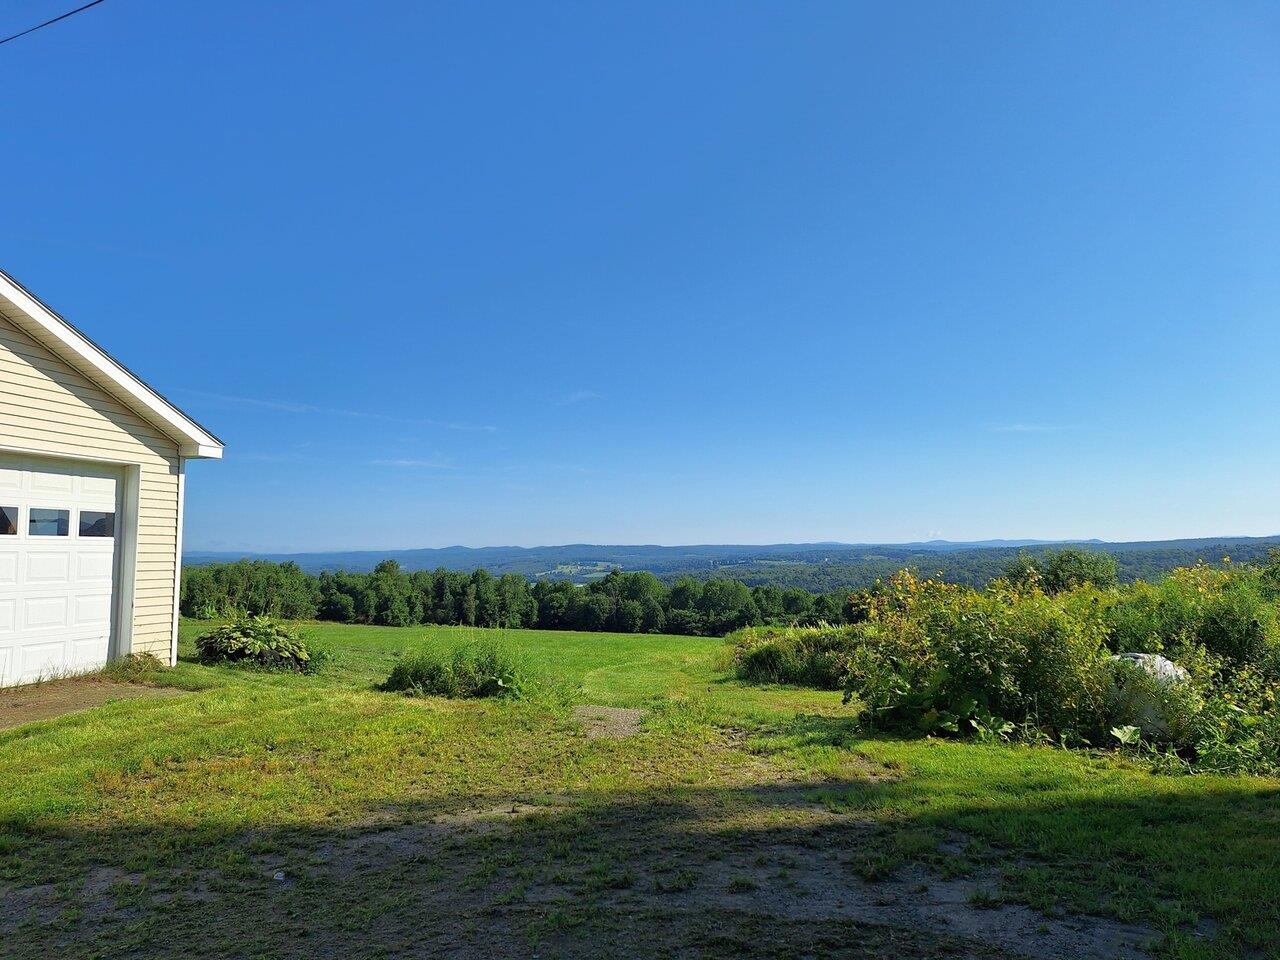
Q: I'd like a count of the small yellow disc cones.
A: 0